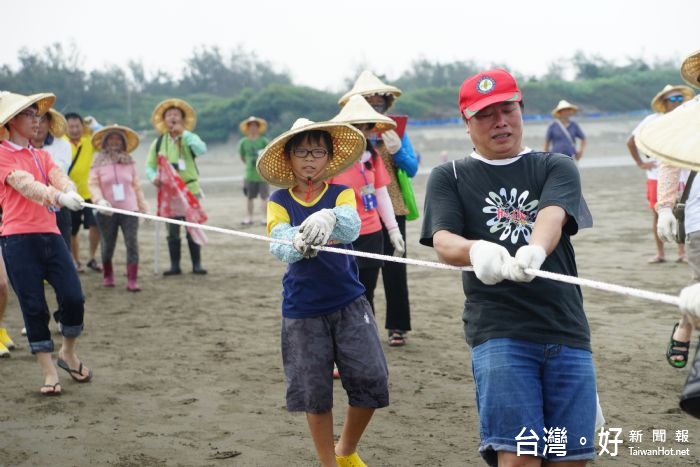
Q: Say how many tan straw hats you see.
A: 12